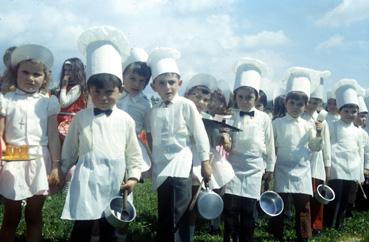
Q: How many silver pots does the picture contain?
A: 4